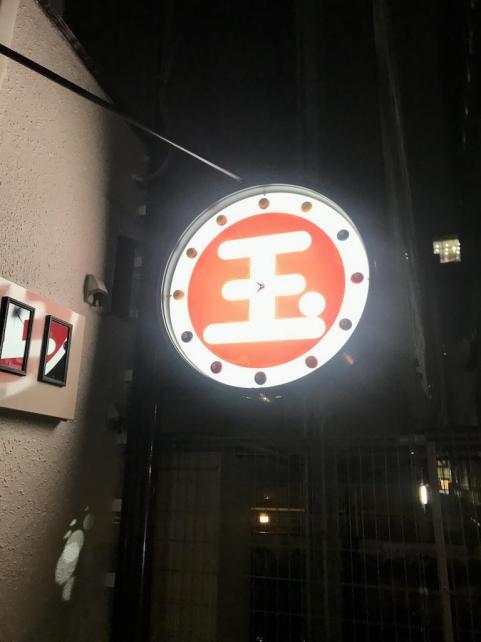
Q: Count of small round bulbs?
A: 12